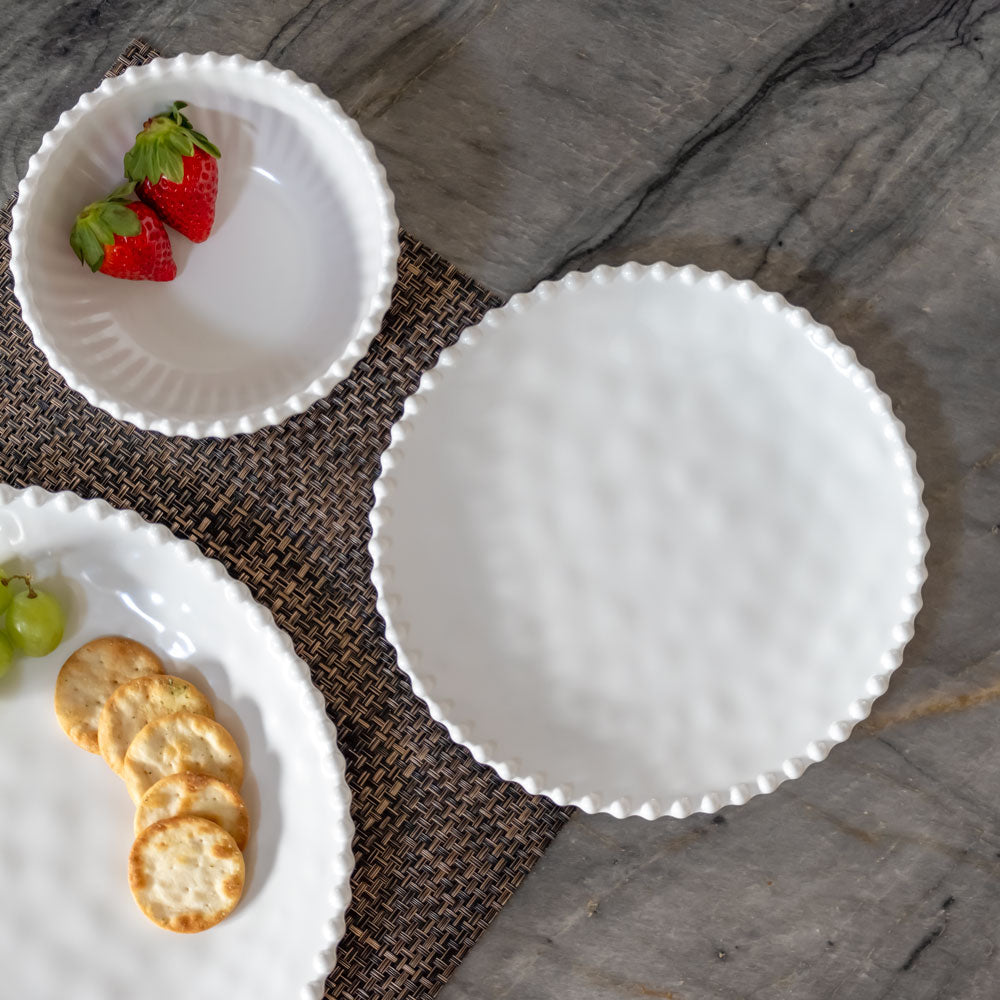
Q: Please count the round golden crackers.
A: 5